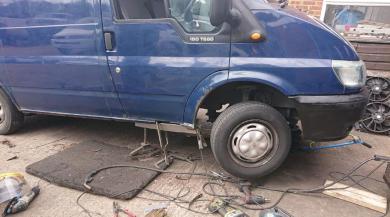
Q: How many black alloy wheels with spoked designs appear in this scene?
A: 2